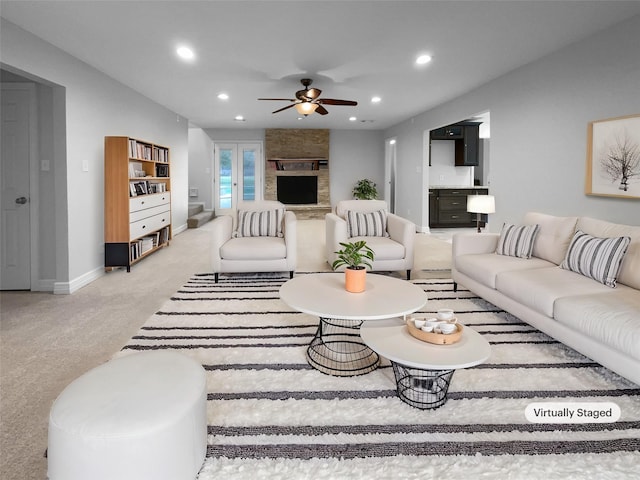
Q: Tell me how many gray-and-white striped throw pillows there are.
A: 4